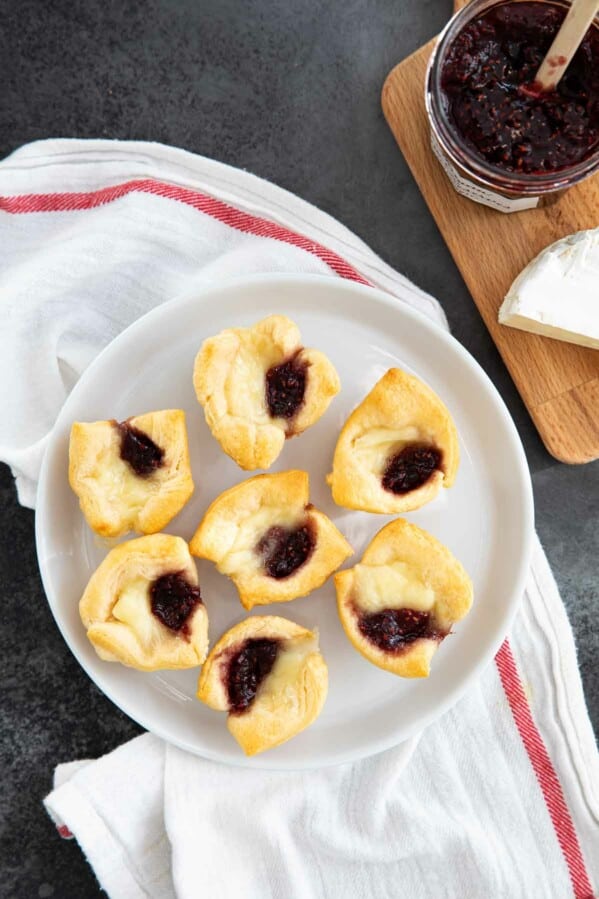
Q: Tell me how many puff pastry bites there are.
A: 7